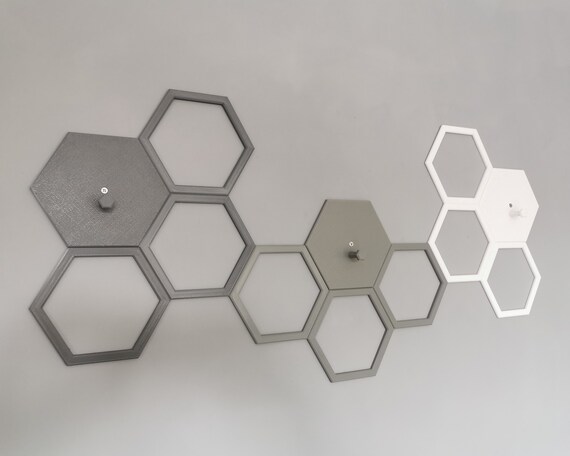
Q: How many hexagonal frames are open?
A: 9